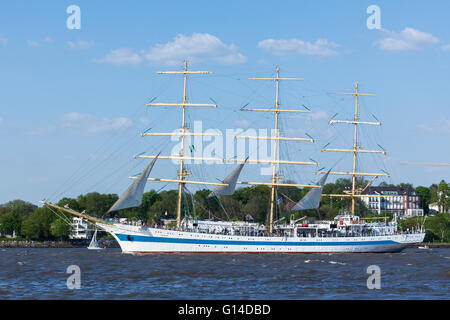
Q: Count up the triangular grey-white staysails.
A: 3